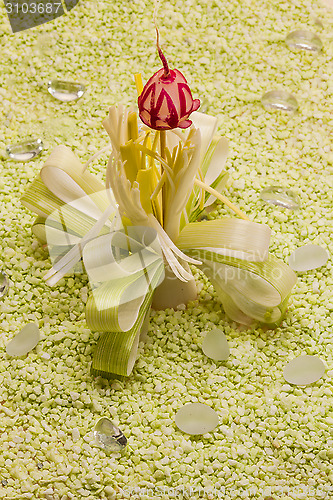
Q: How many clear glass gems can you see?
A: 7